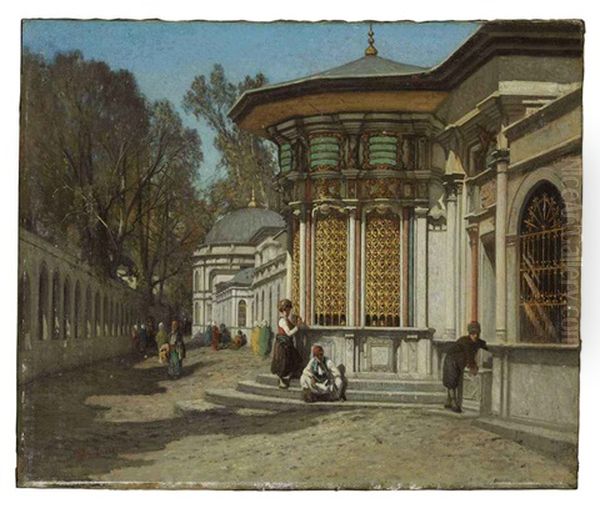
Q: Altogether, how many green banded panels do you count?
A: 3